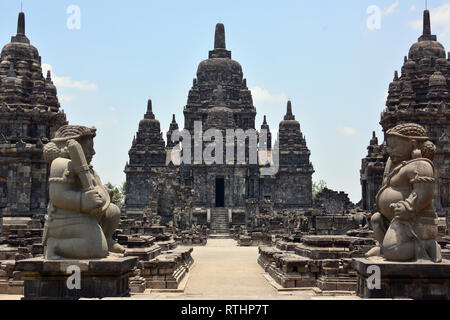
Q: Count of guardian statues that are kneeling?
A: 2